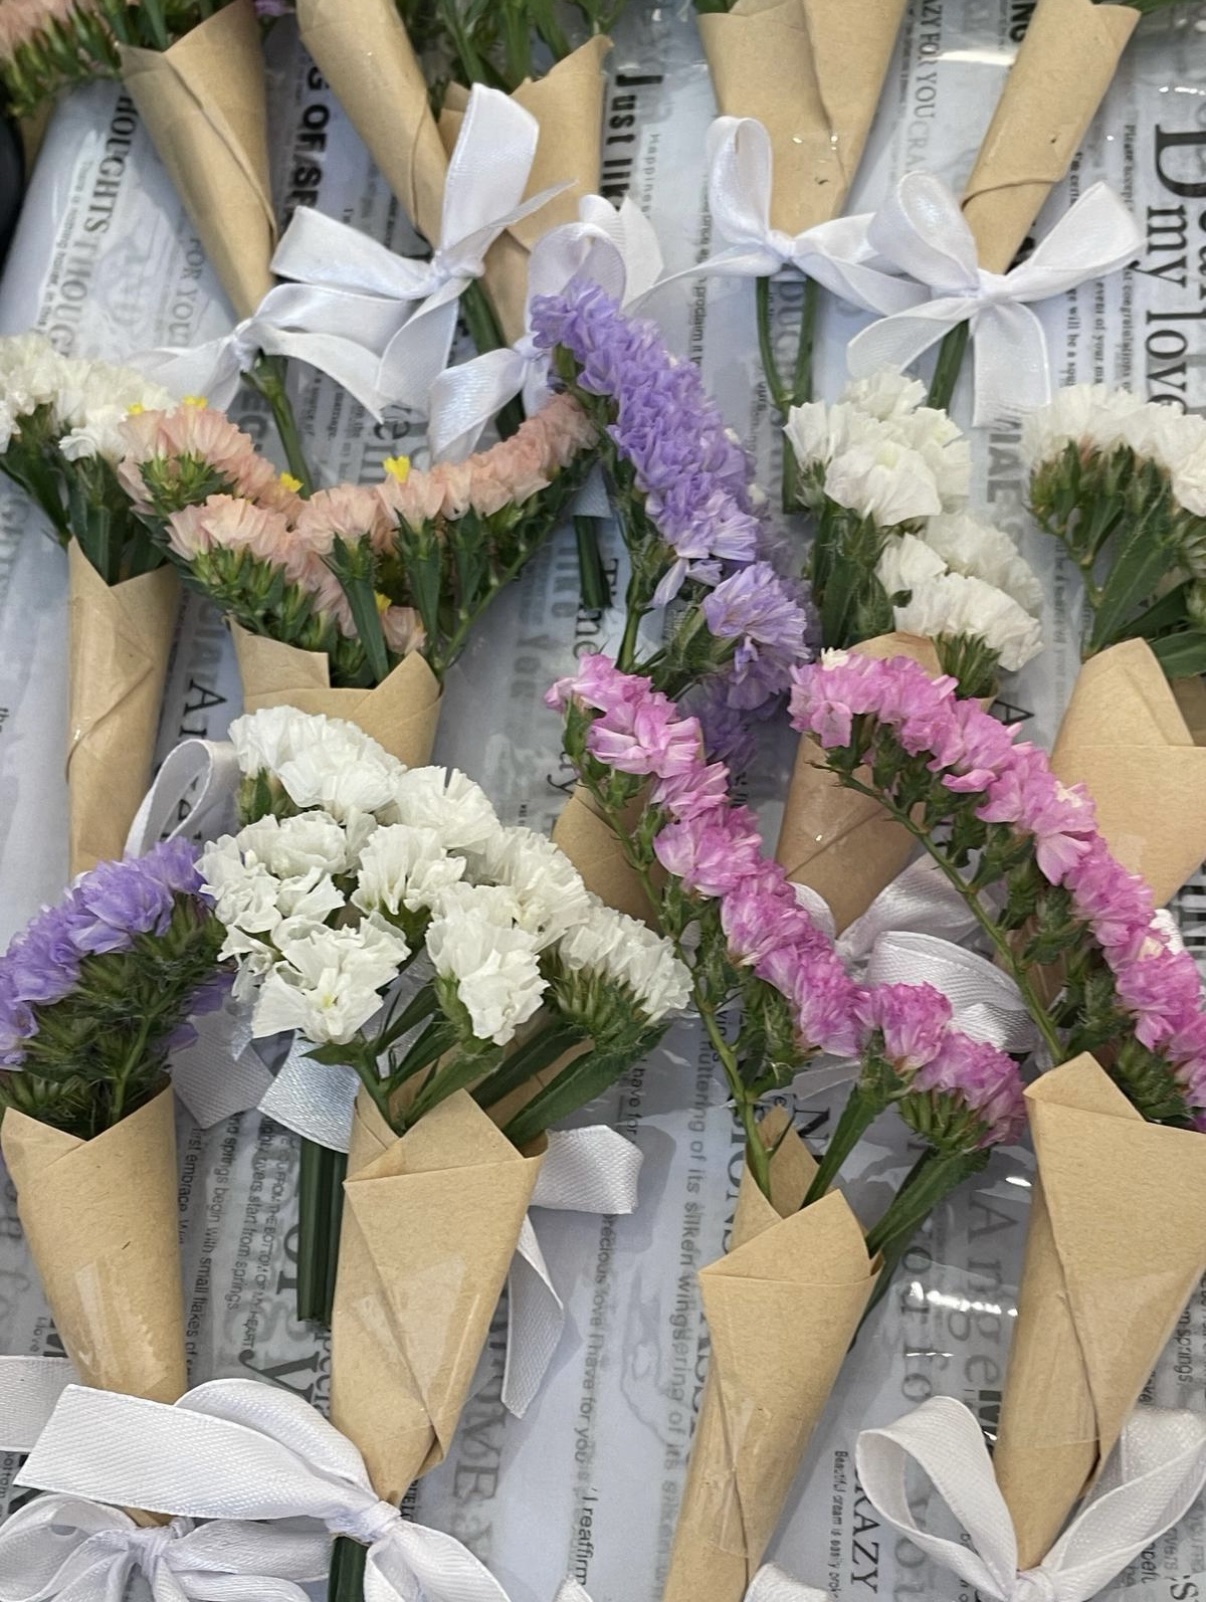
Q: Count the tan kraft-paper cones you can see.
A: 14